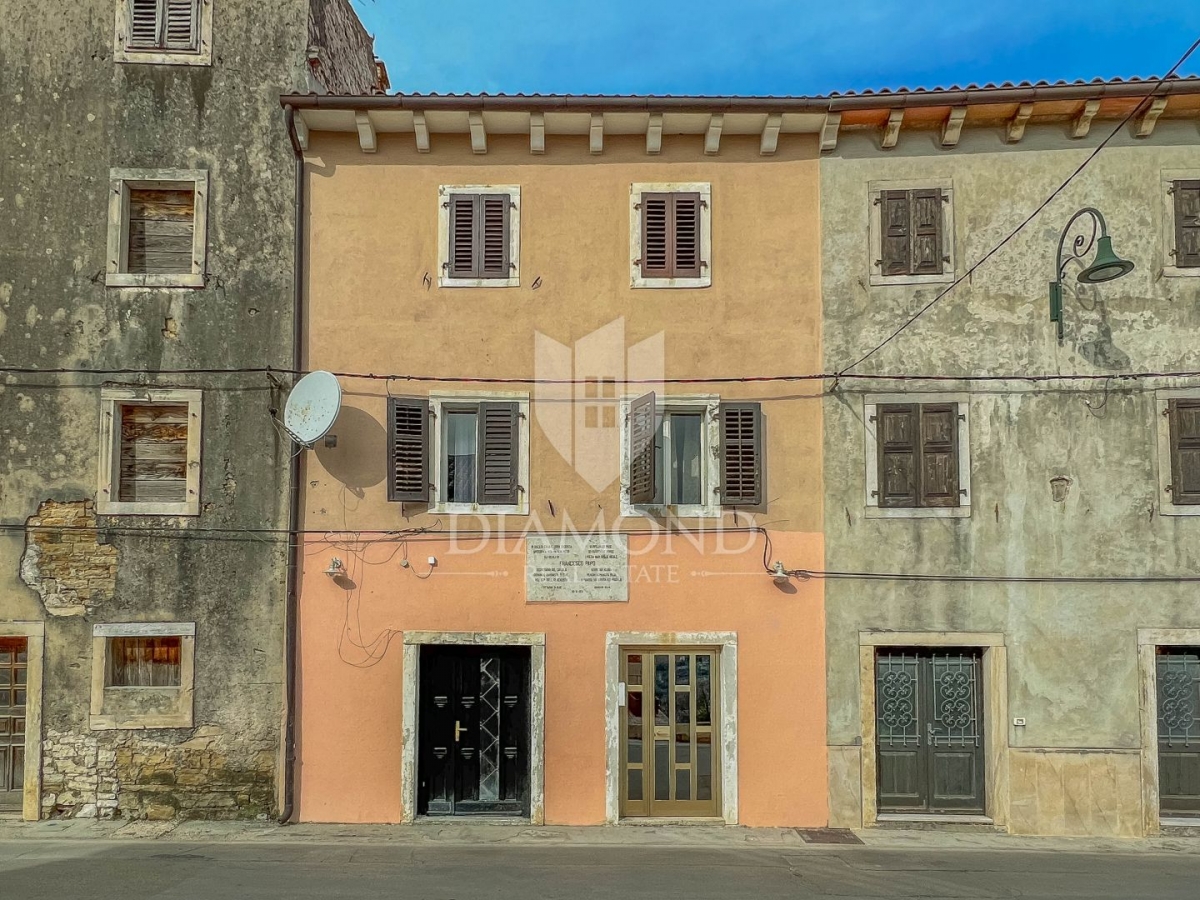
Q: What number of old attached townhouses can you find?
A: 3